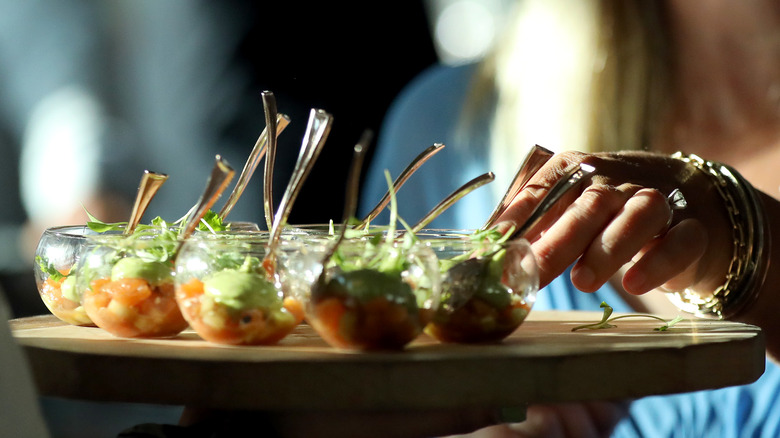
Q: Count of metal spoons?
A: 10